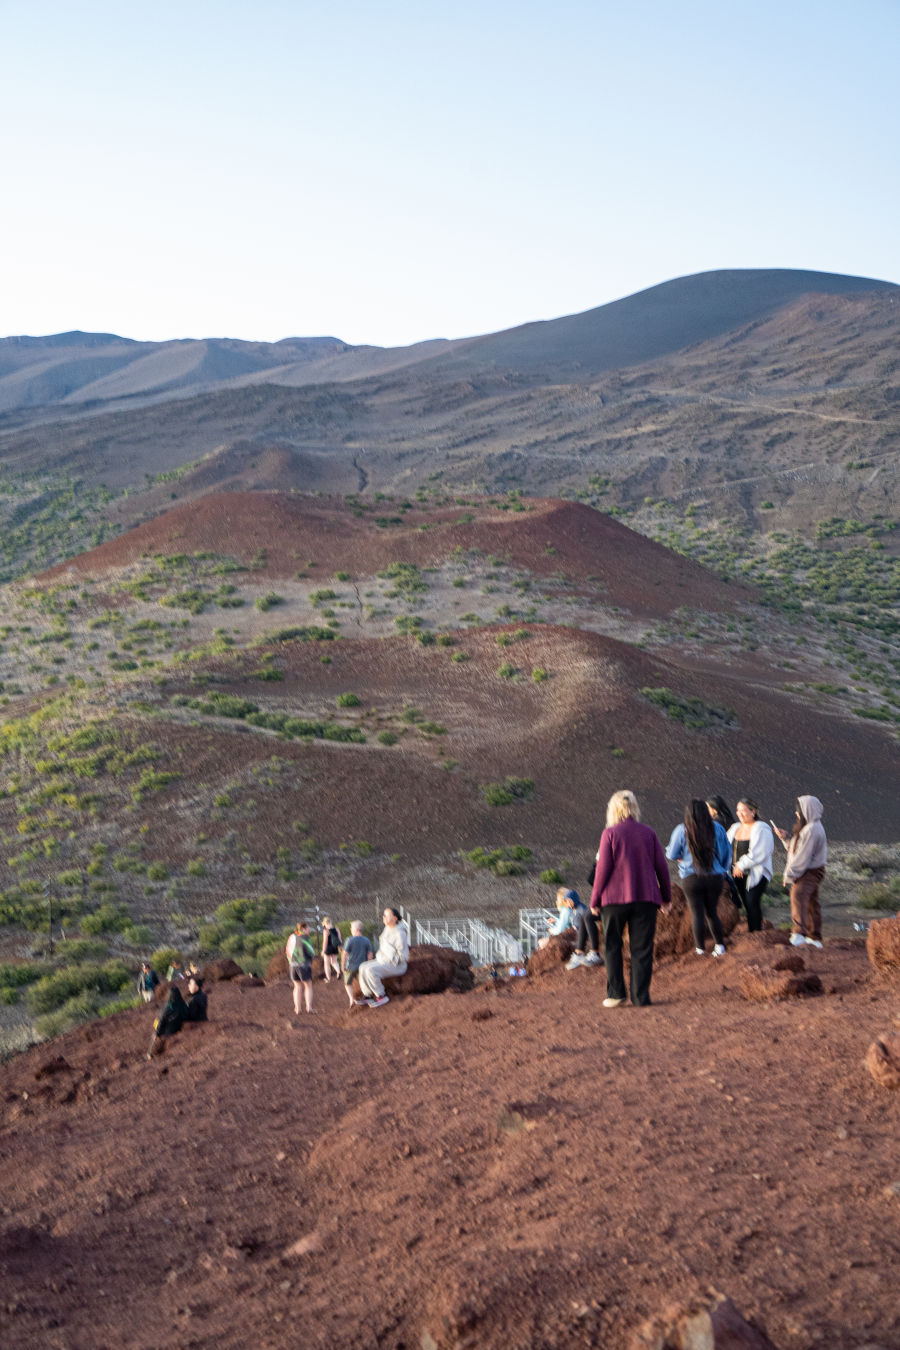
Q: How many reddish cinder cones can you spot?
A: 2